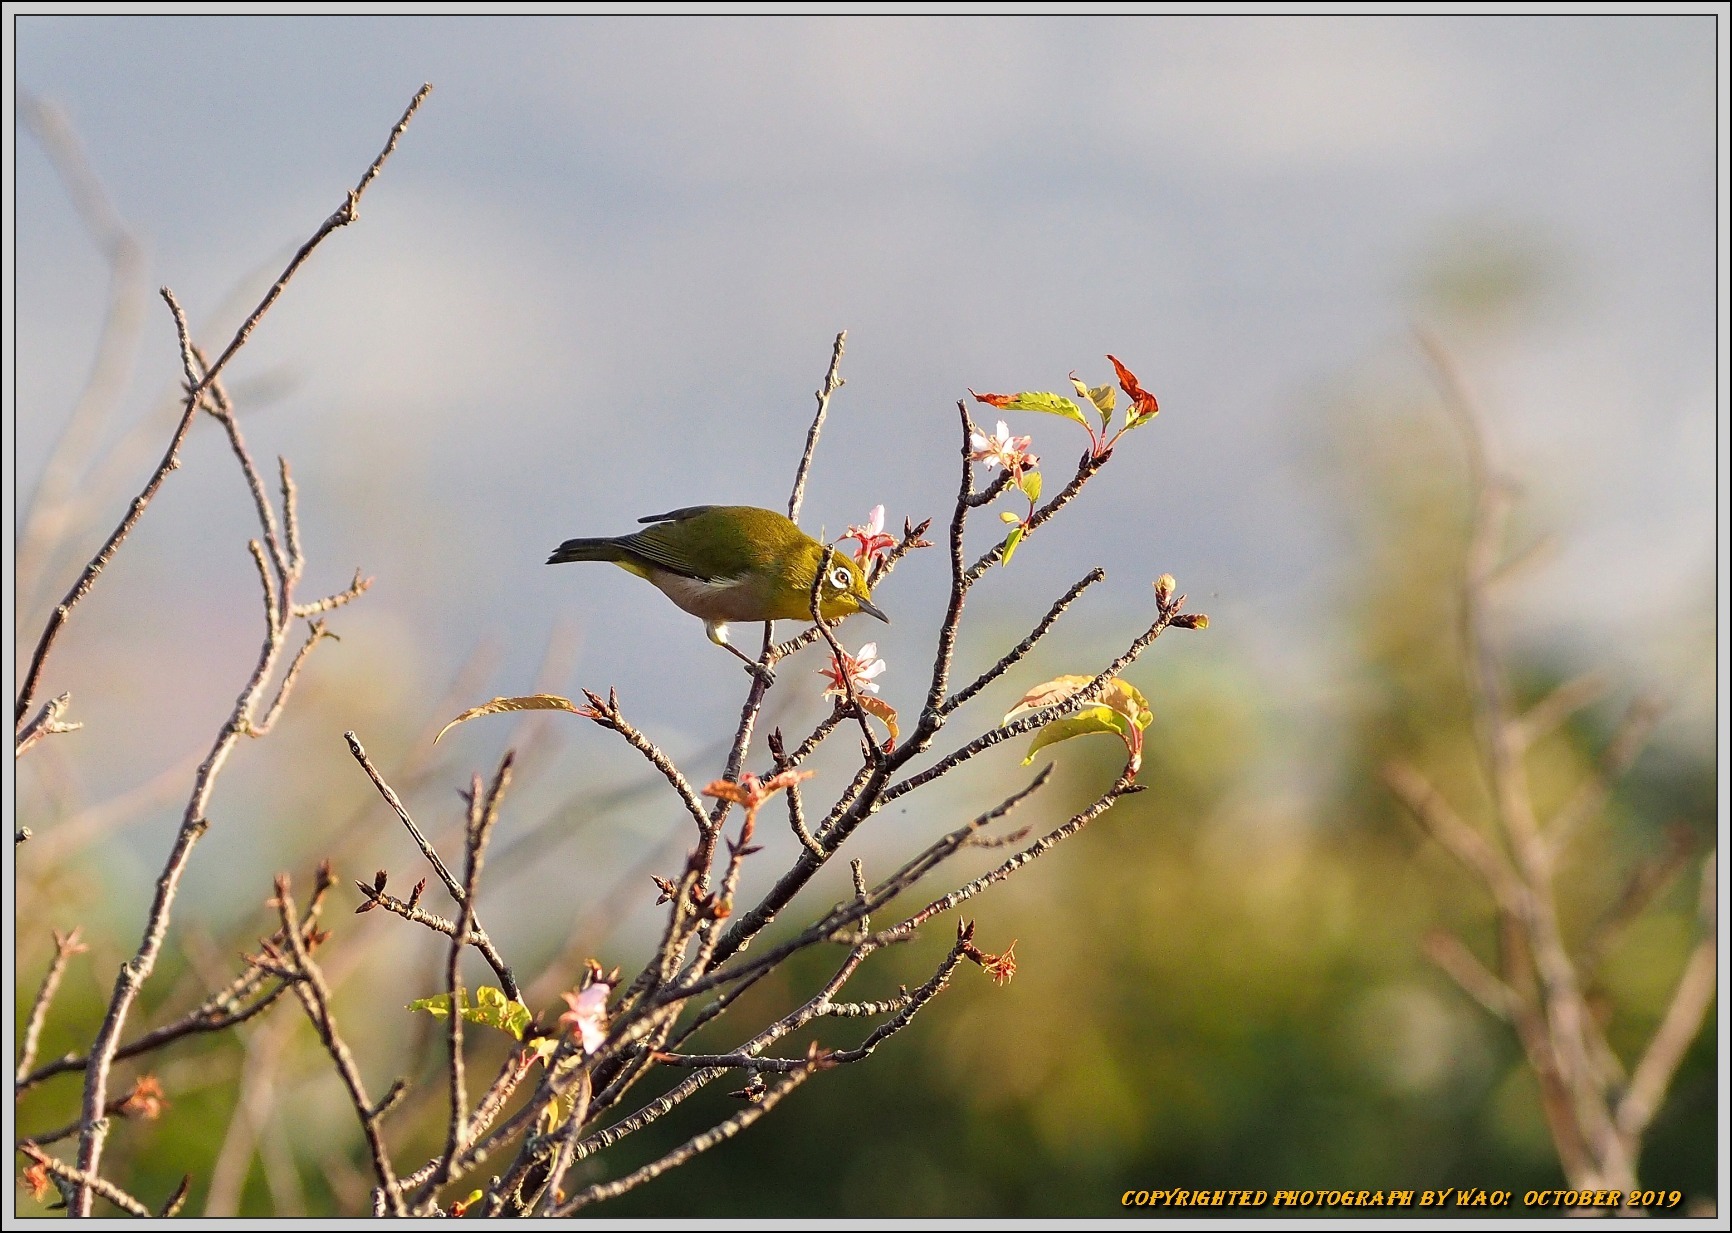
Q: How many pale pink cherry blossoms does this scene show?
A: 4